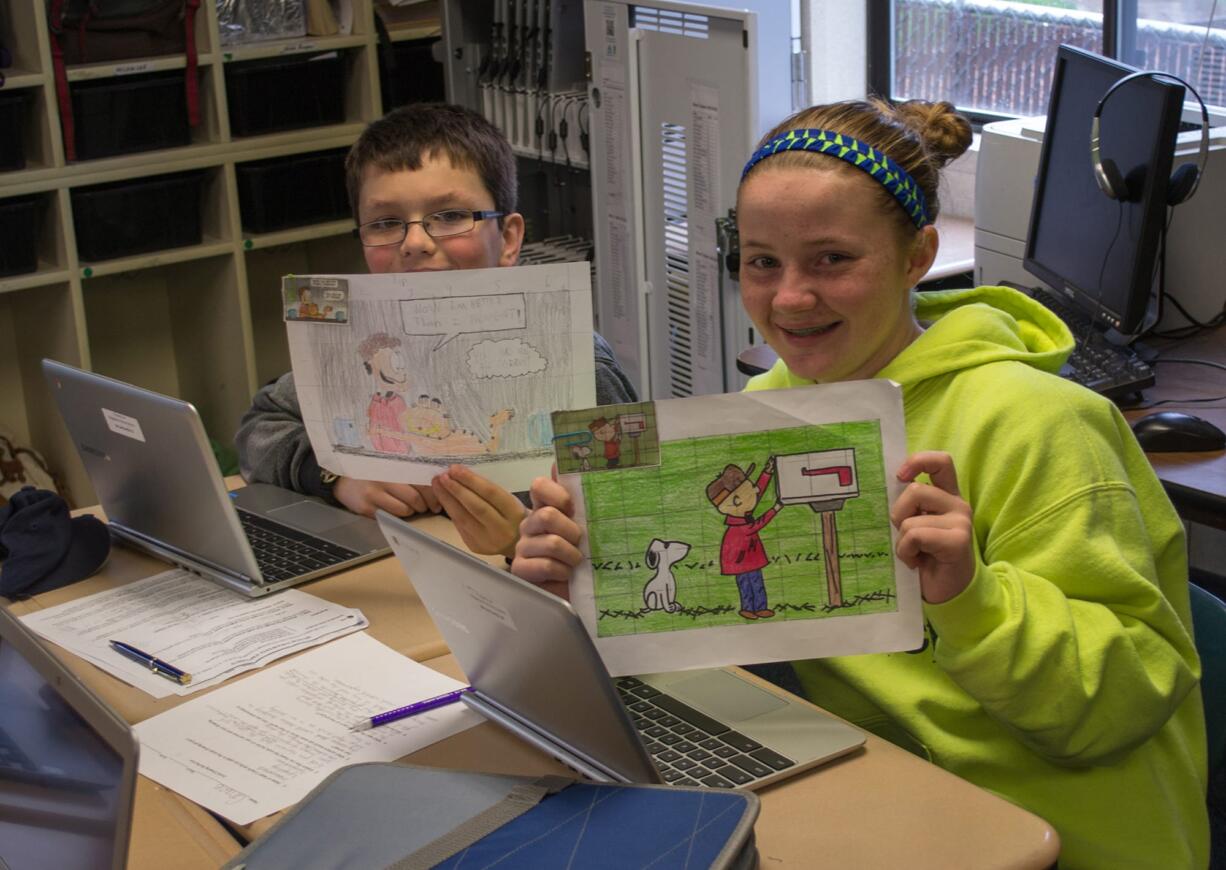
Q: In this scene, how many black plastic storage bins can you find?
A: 7